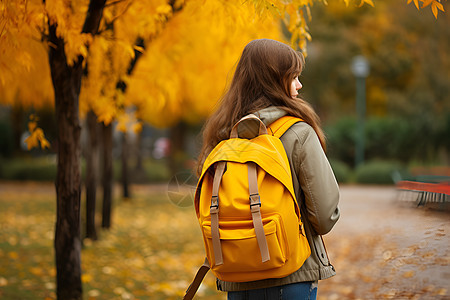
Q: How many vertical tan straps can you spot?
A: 2